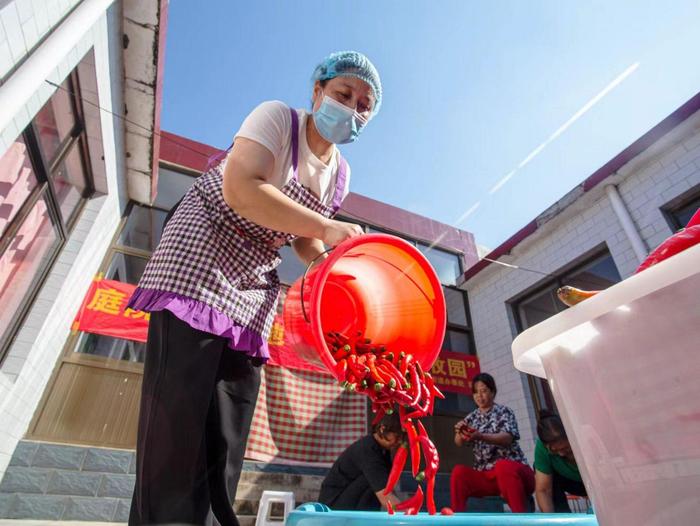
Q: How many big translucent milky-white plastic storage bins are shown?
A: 1